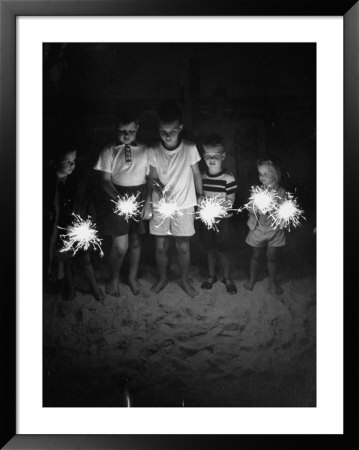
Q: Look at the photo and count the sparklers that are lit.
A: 6